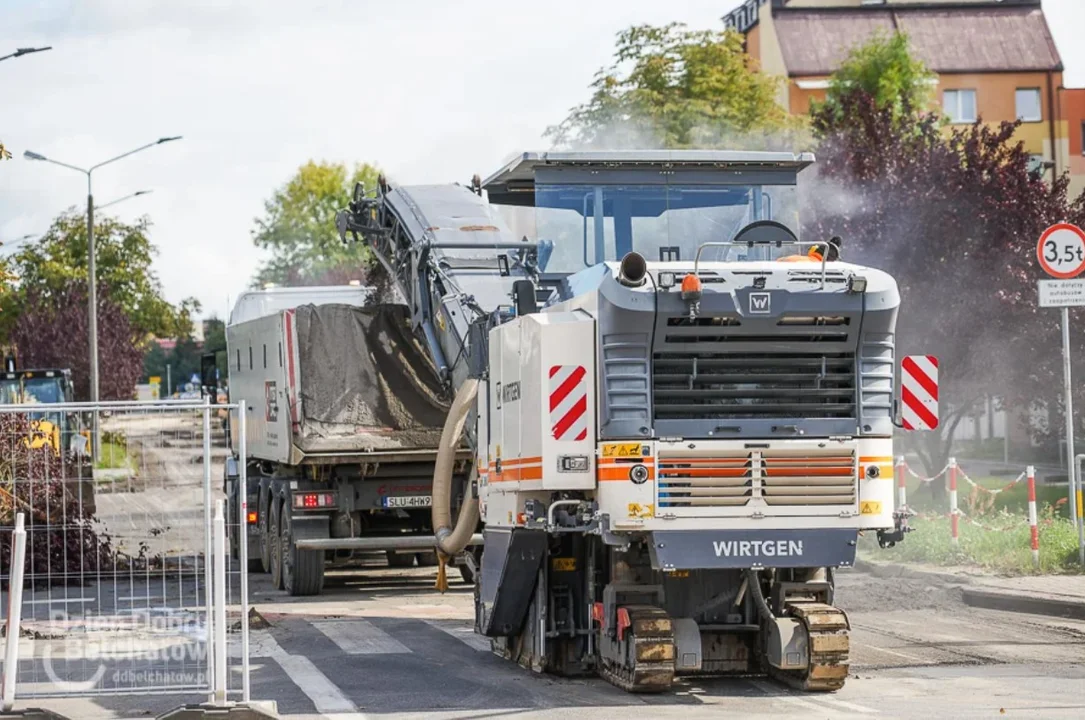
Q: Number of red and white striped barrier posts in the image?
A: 3